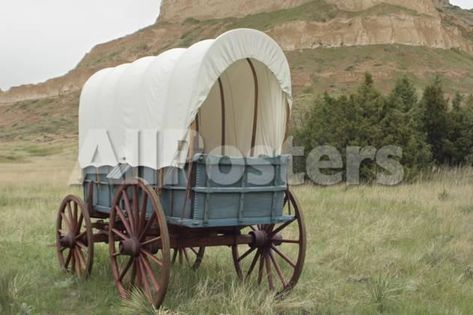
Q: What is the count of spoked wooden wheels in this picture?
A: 4